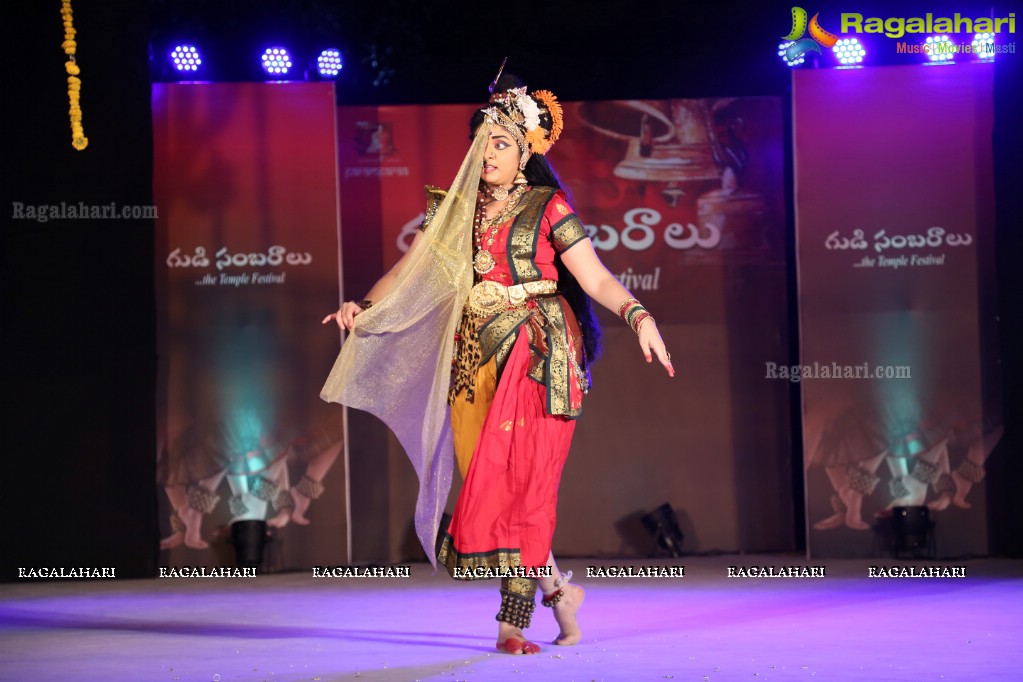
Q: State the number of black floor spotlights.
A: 3